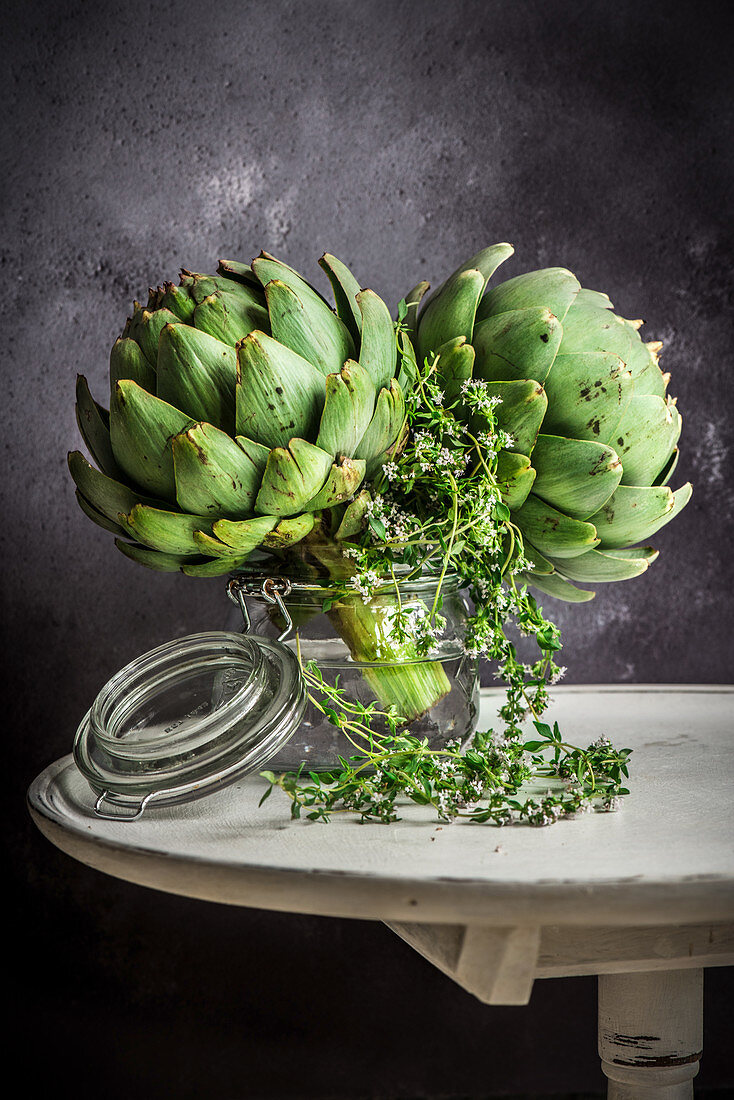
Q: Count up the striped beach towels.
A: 0